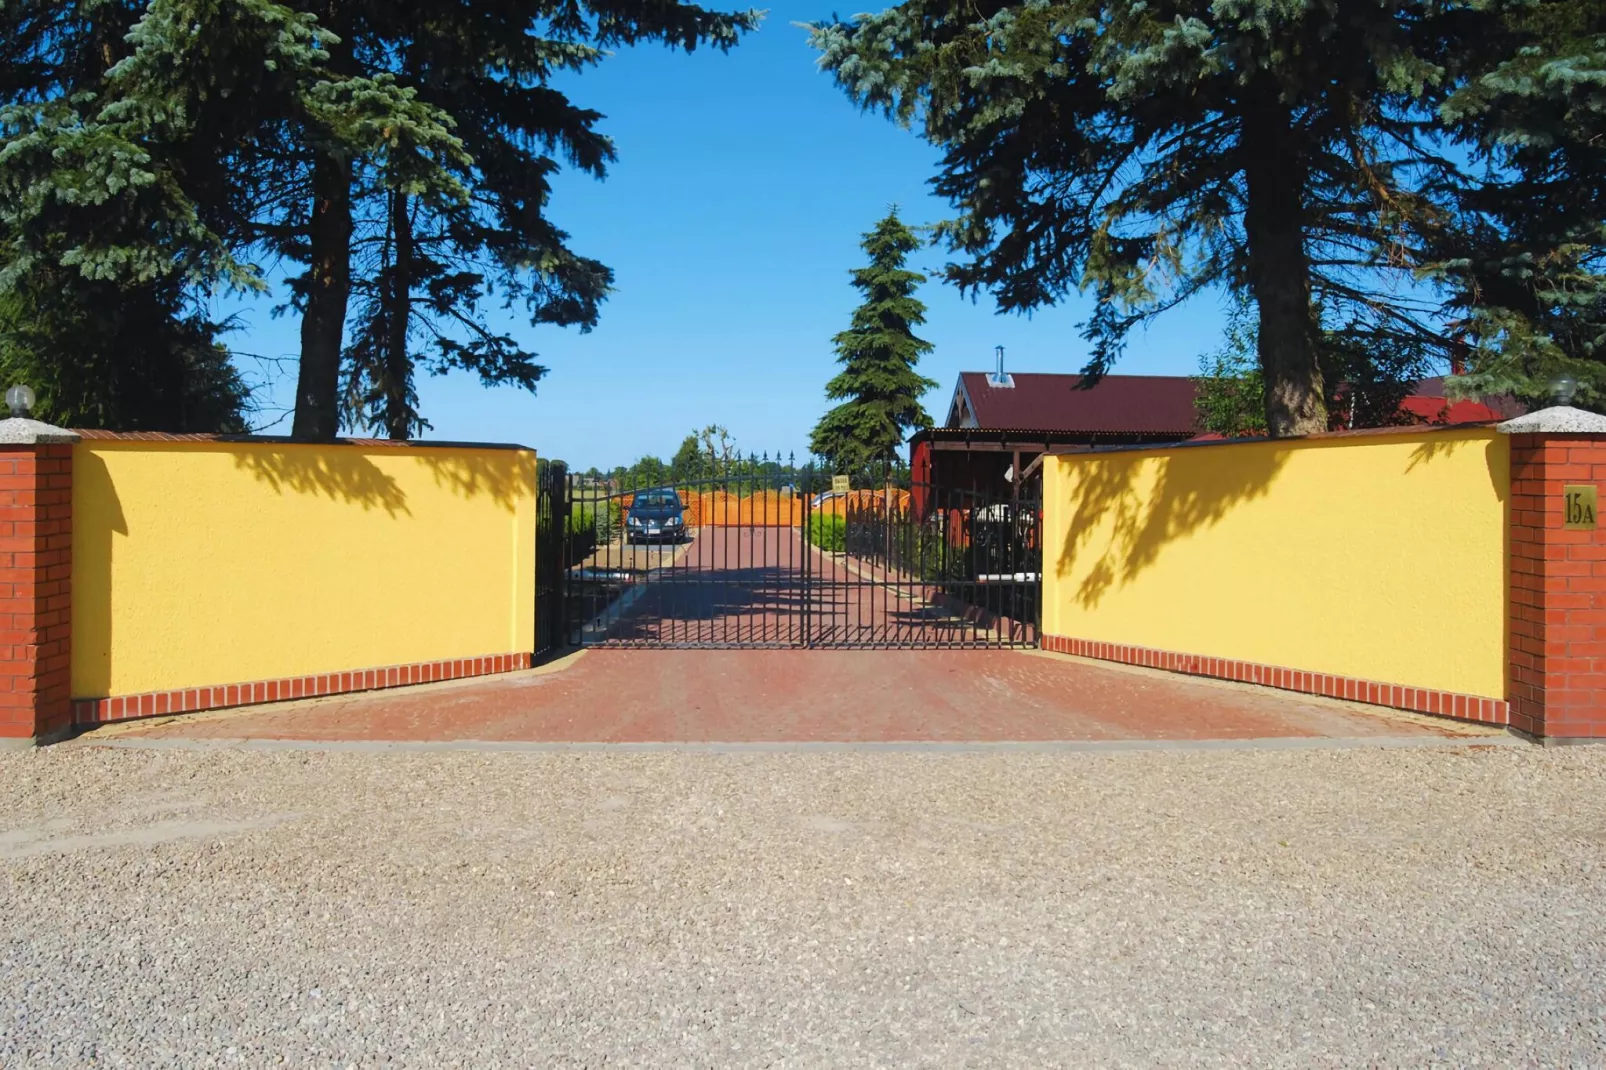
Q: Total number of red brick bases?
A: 2